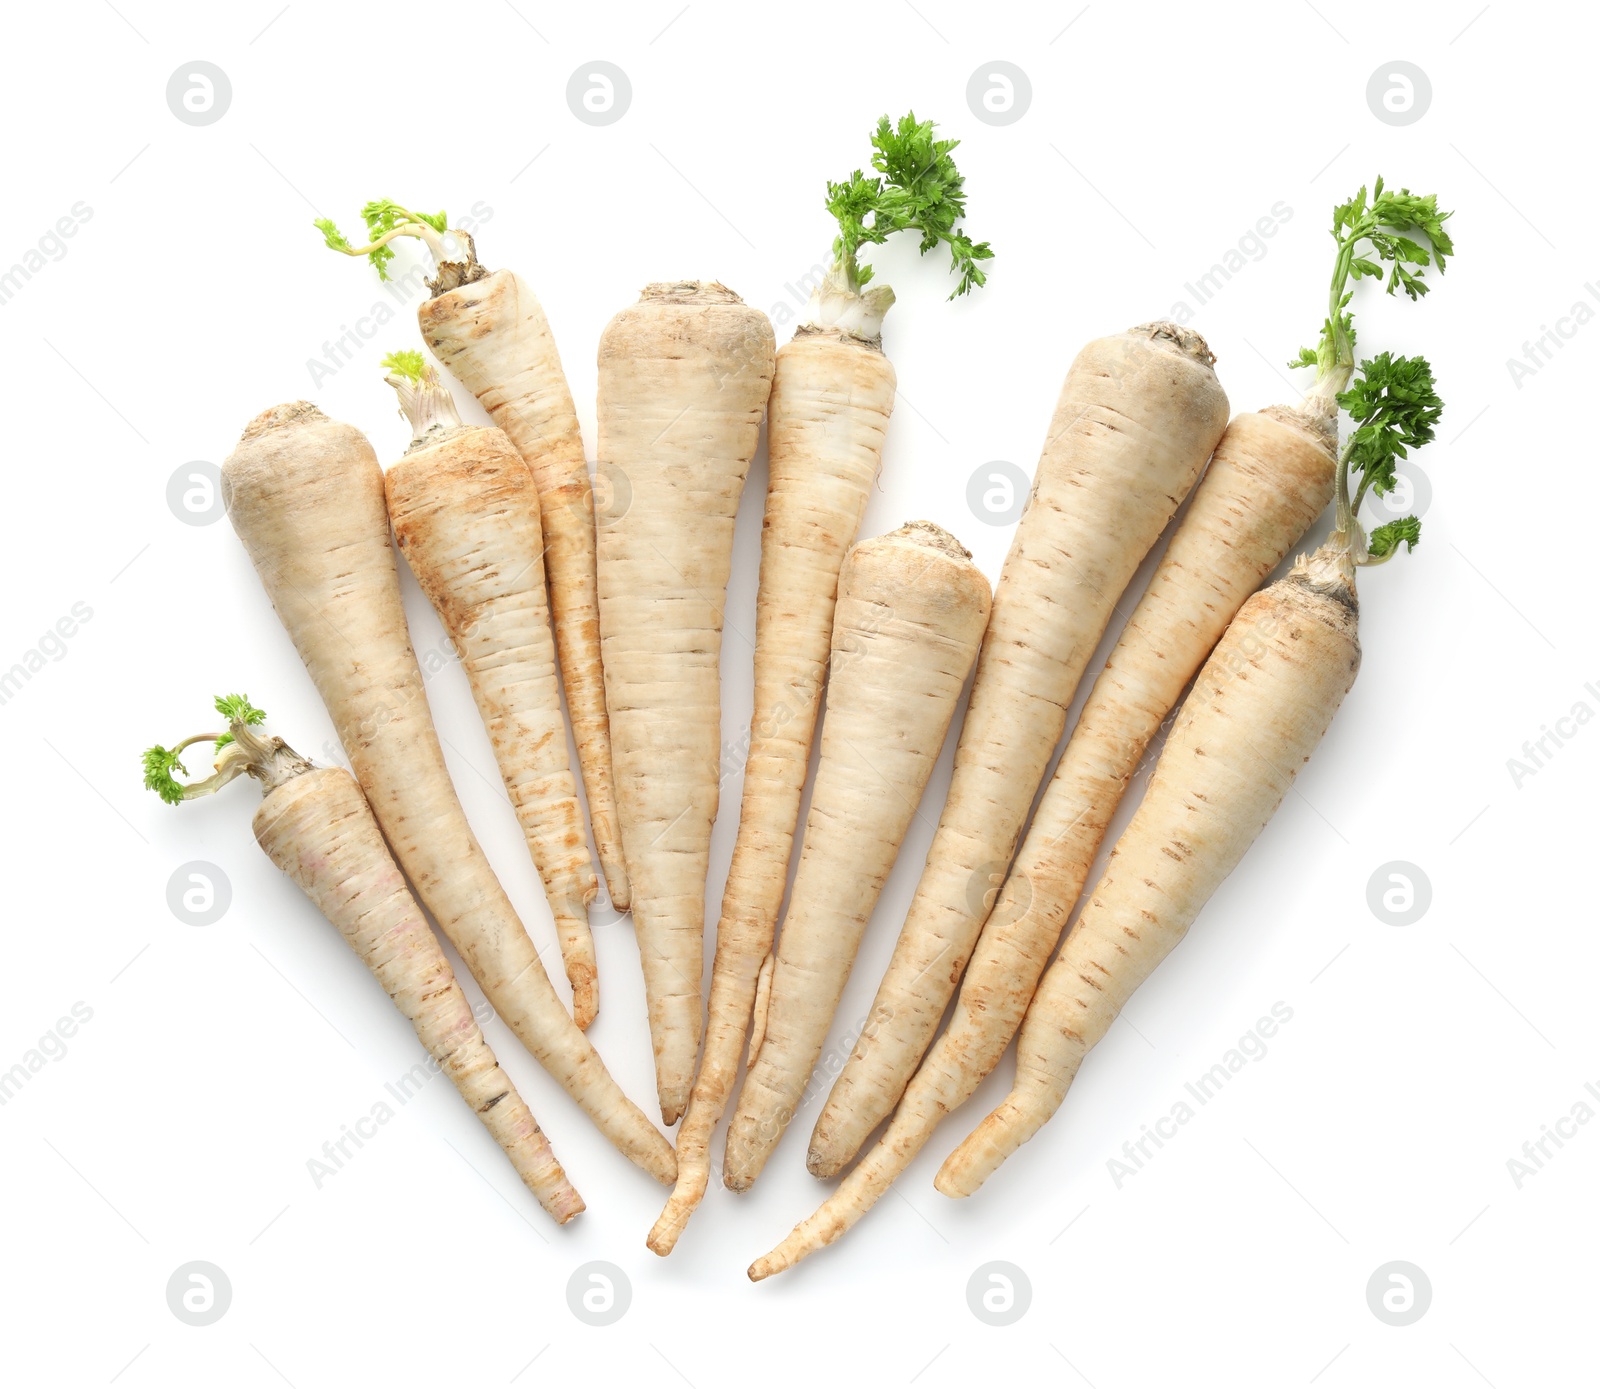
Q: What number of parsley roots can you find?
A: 10